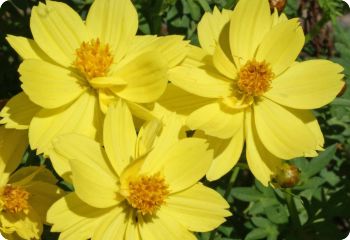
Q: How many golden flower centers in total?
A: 4